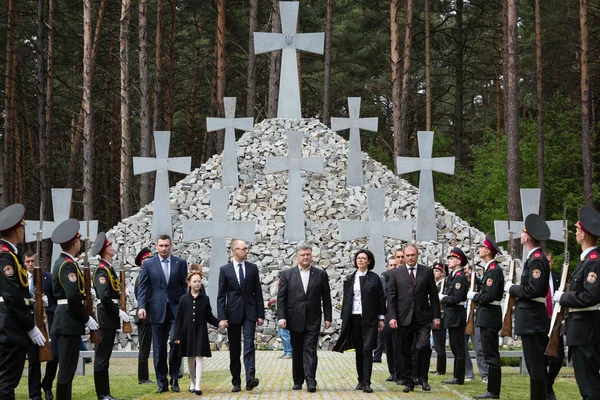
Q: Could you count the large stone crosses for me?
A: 10